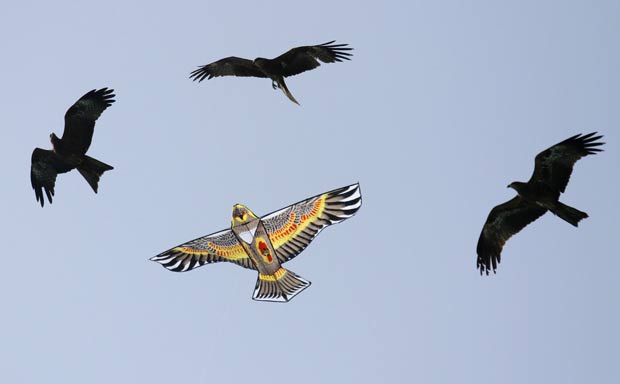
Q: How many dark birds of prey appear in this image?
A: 3